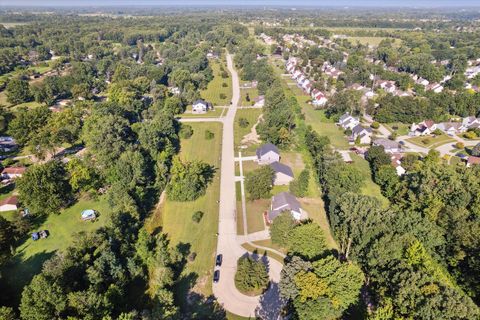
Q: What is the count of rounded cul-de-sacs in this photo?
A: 1